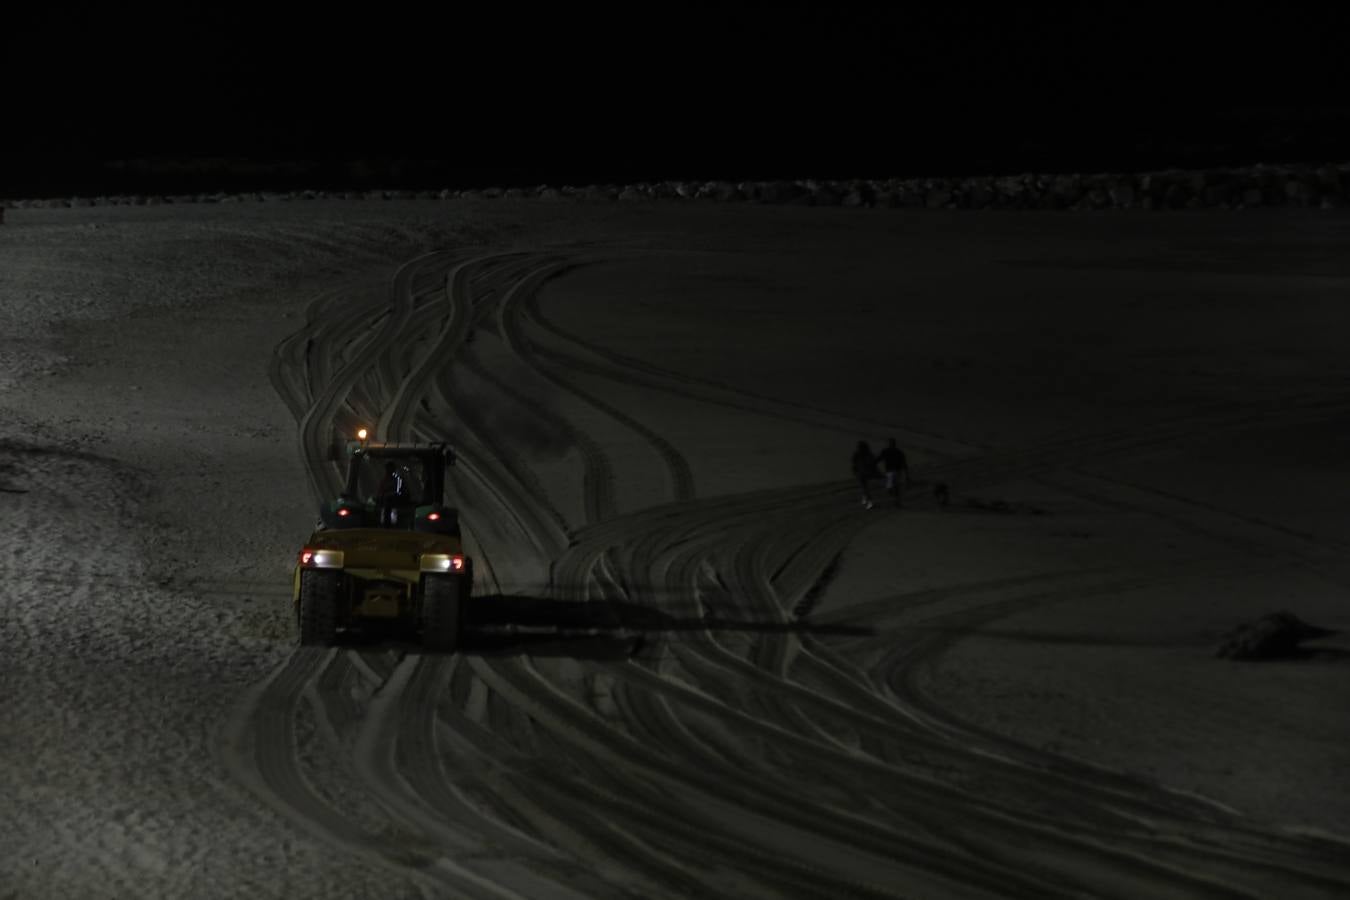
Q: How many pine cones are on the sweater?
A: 0